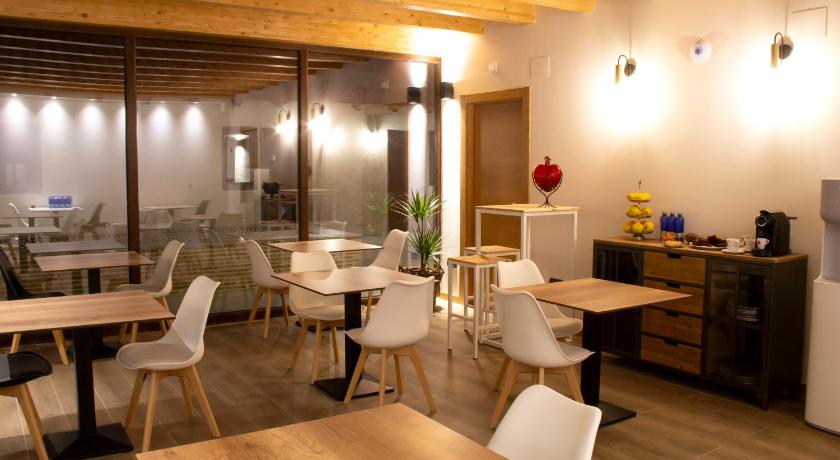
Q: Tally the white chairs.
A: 9